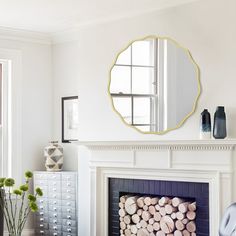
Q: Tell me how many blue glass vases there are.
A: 2